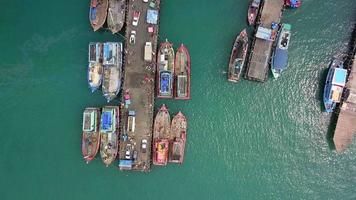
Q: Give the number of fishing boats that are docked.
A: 15